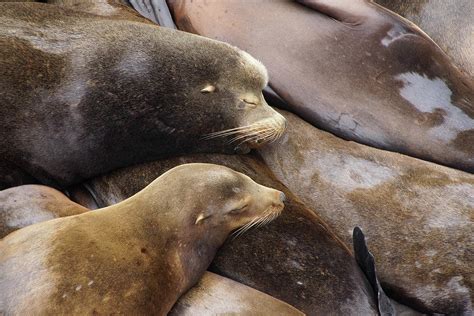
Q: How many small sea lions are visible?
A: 1